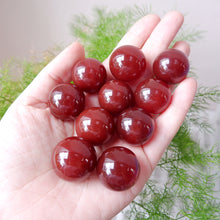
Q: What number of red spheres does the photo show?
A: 10